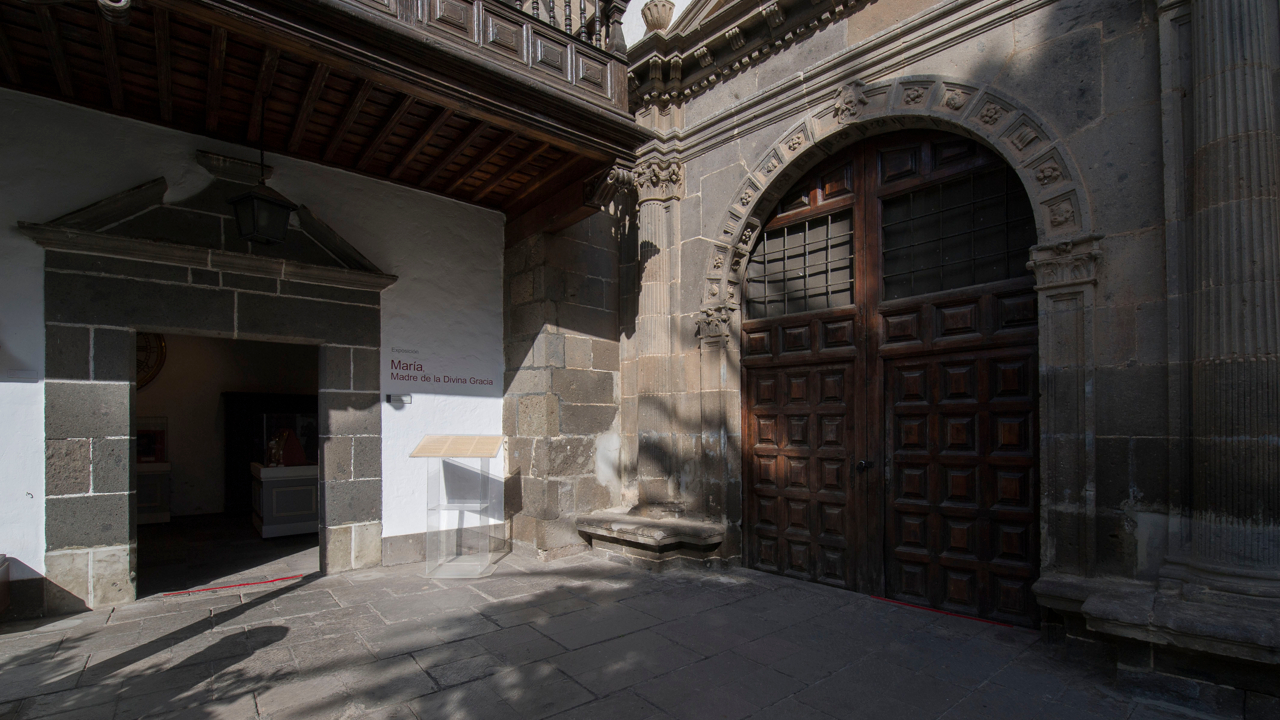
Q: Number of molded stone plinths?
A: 2